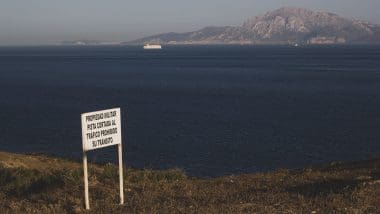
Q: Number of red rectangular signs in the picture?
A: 0